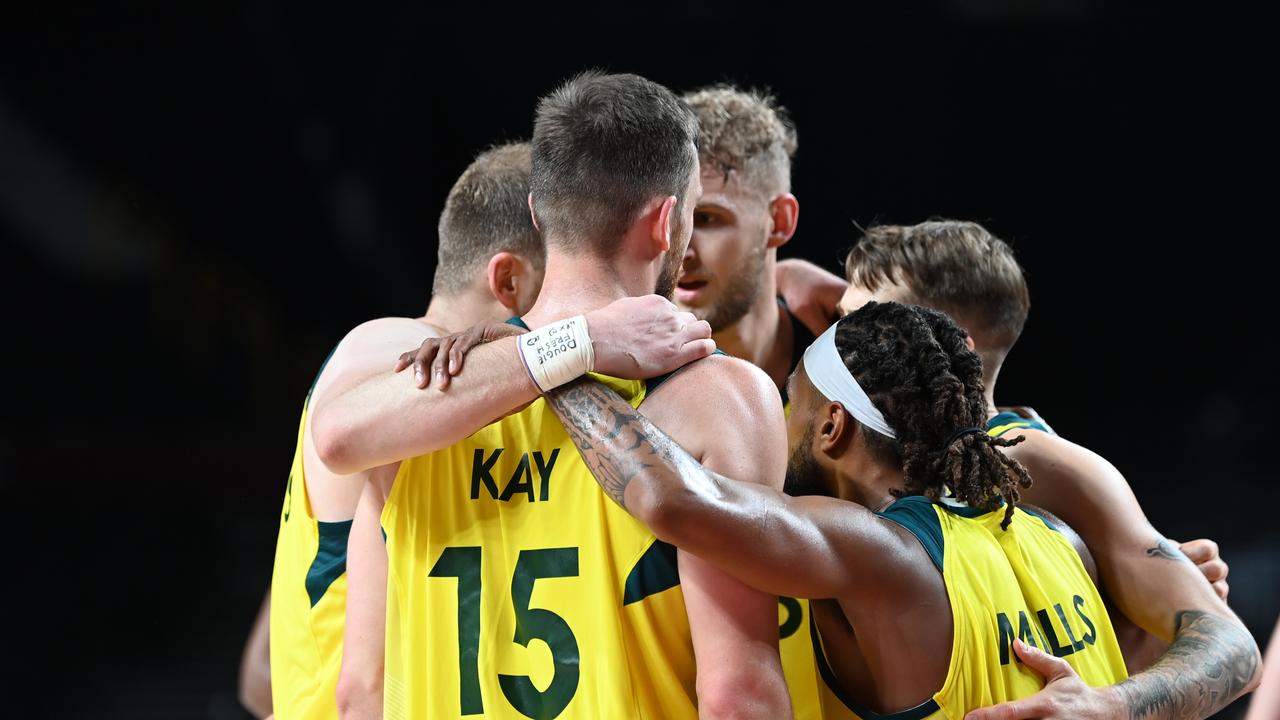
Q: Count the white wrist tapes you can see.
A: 1